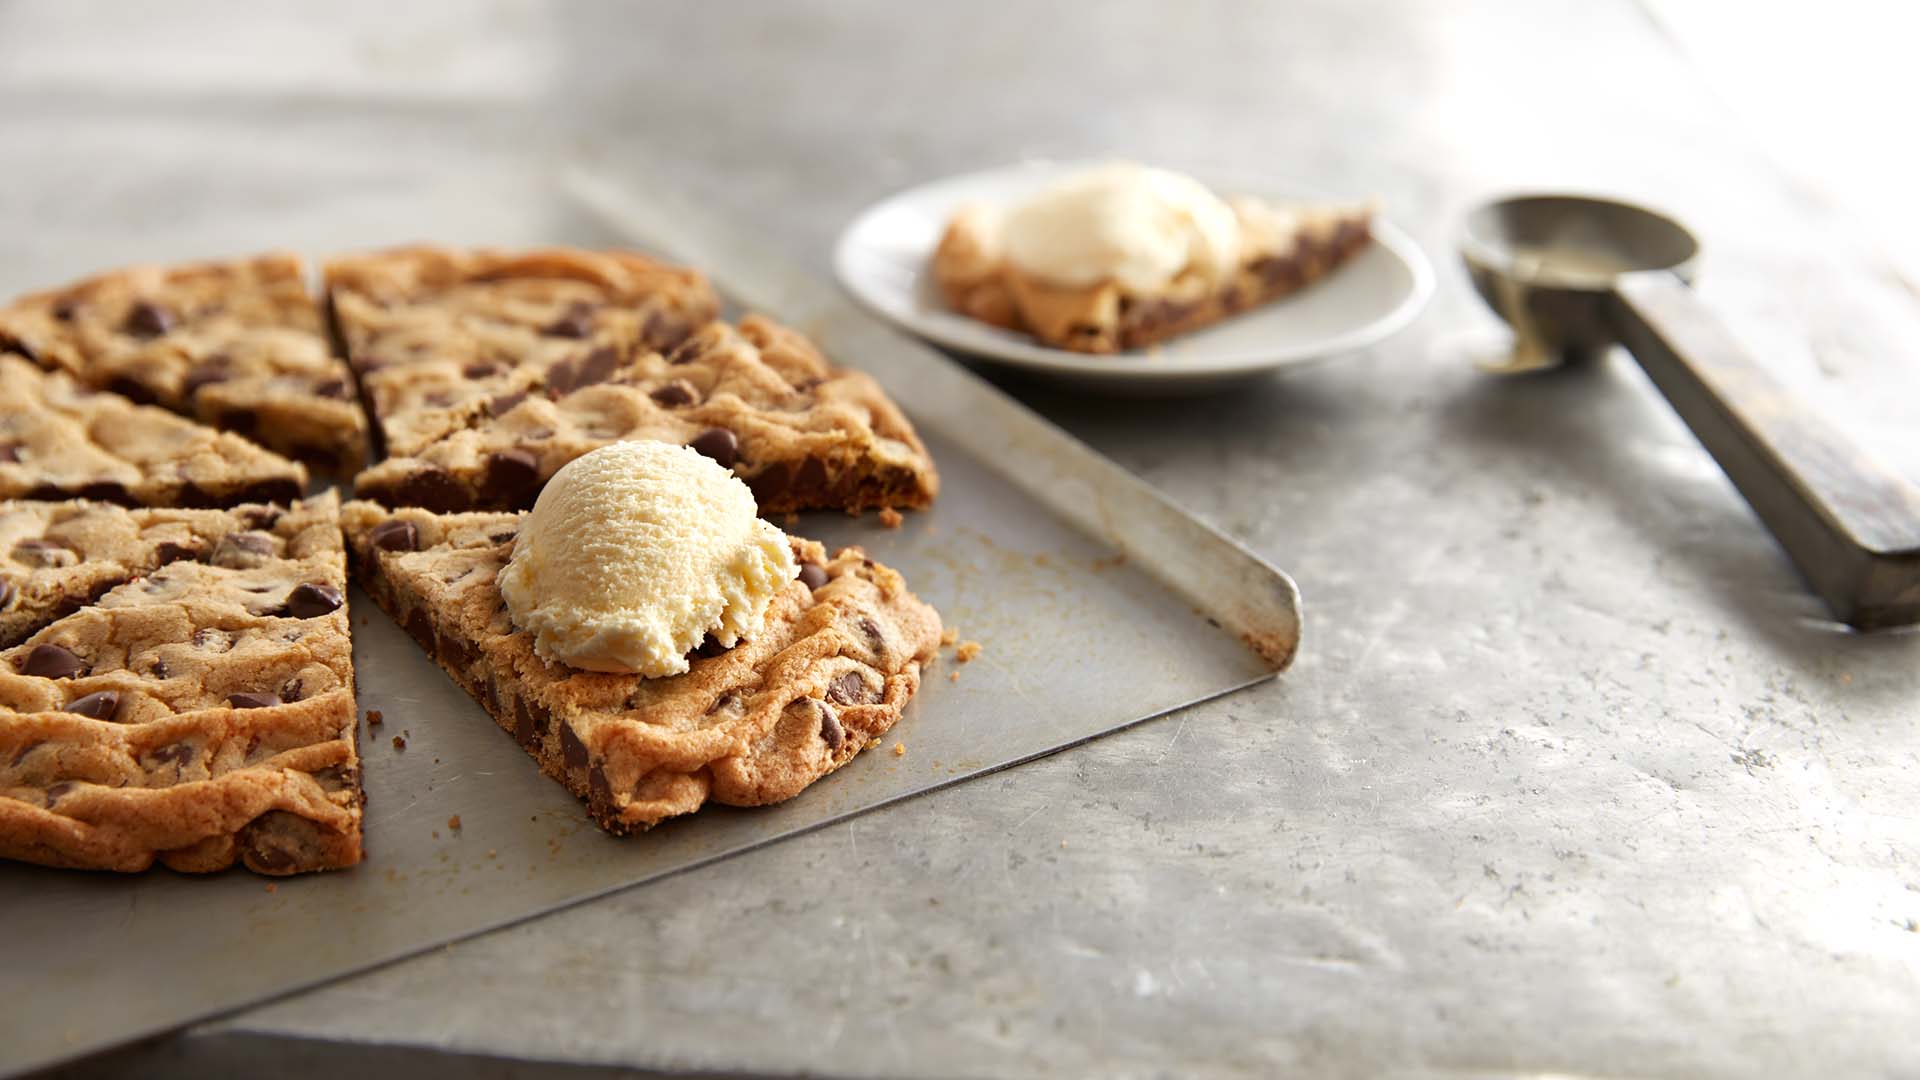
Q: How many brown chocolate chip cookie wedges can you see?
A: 8